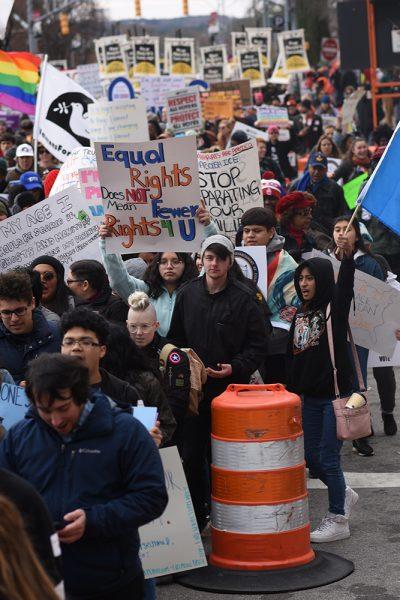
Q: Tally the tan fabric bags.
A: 1